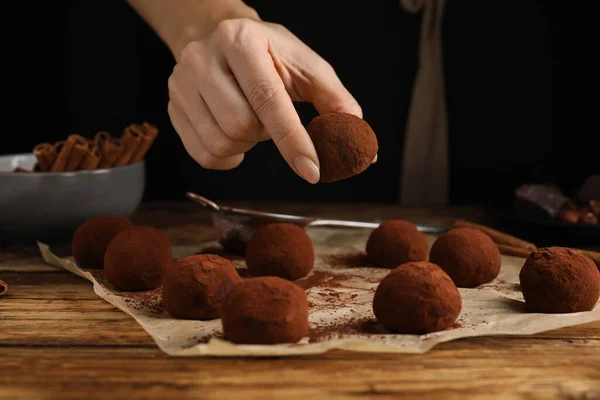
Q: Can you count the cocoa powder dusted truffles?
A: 10